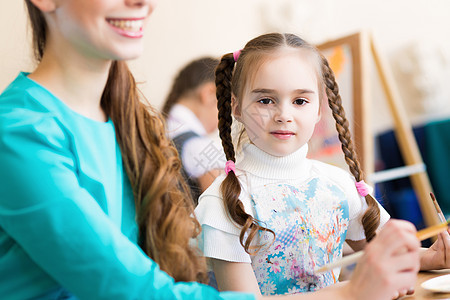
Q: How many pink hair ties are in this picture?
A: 3